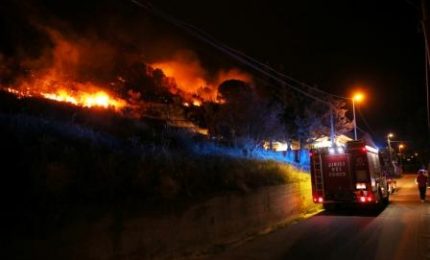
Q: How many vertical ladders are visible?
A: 1